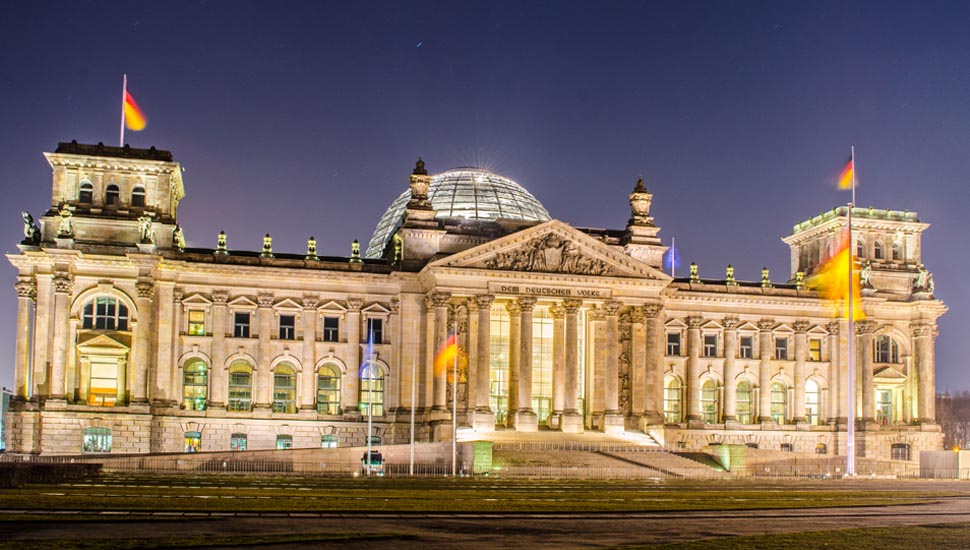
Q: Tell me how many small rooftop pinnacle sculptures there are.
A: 8